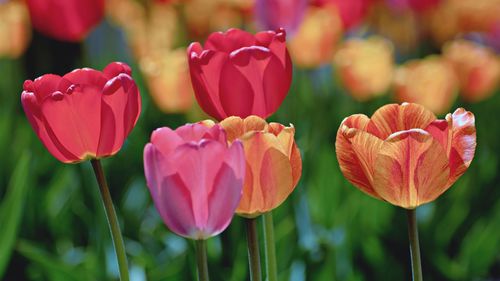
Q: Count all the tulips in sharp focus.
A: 5